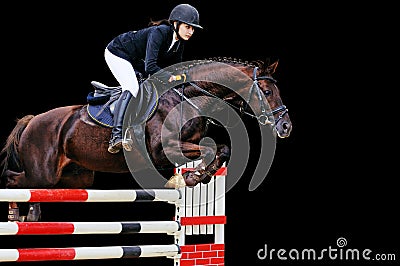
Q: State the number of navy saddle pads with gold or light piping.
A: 1